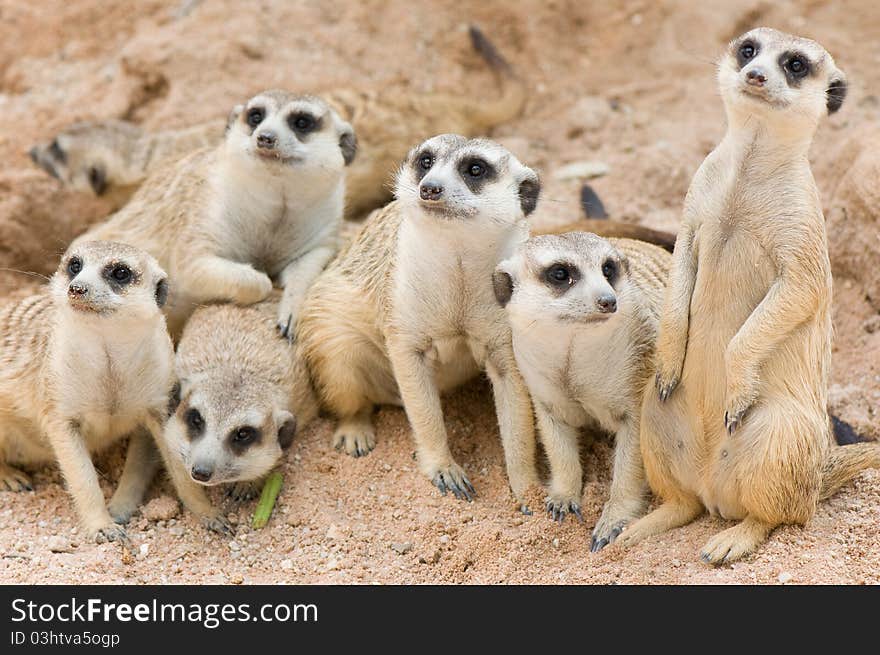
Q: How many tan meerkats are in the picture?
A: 7